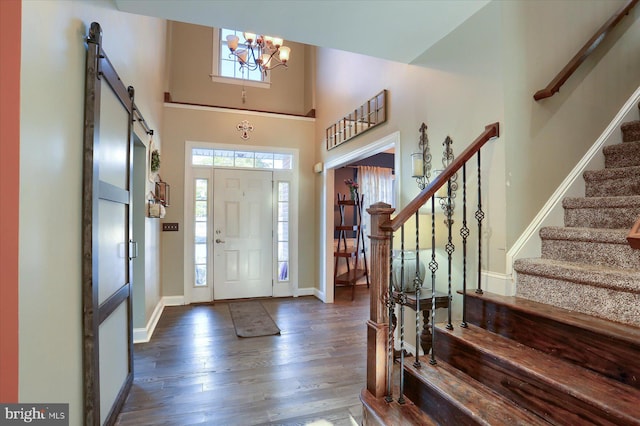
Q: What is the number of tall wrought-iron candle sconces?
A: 2